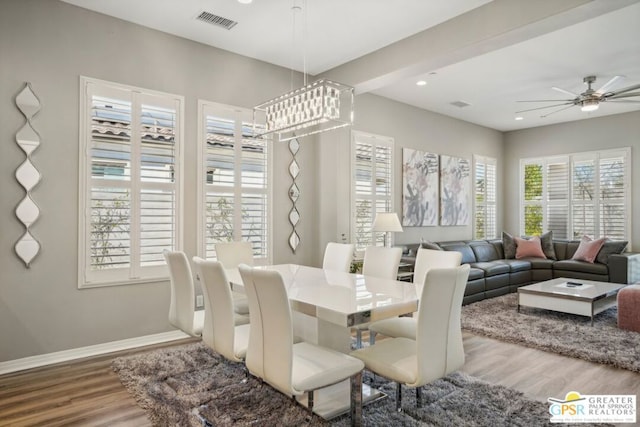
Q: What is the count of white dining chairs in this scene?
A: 8